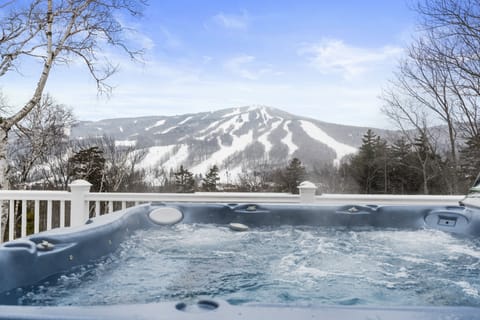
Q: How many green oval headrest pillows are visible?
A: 0